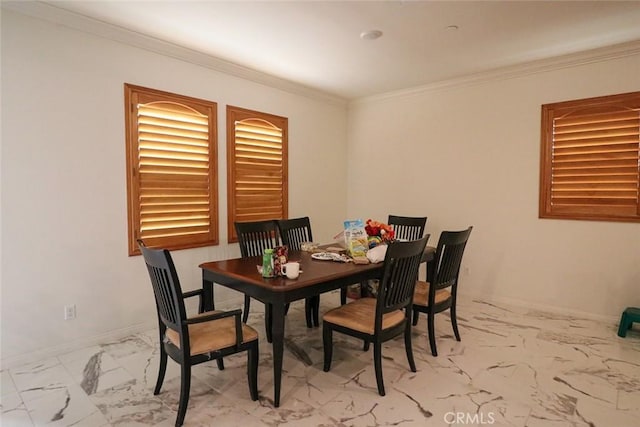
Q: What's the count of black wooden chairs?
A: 6